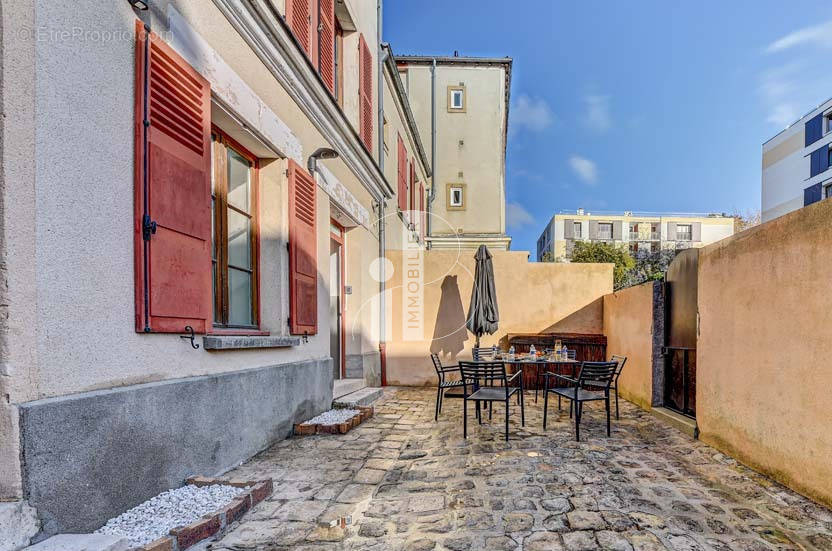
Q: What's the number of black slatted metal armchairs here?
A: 6